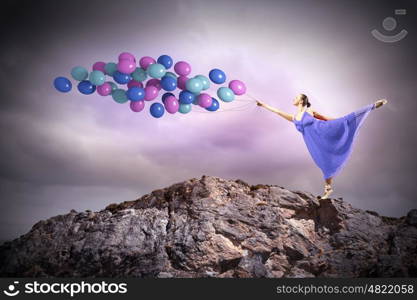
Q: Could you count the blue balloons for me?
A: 11